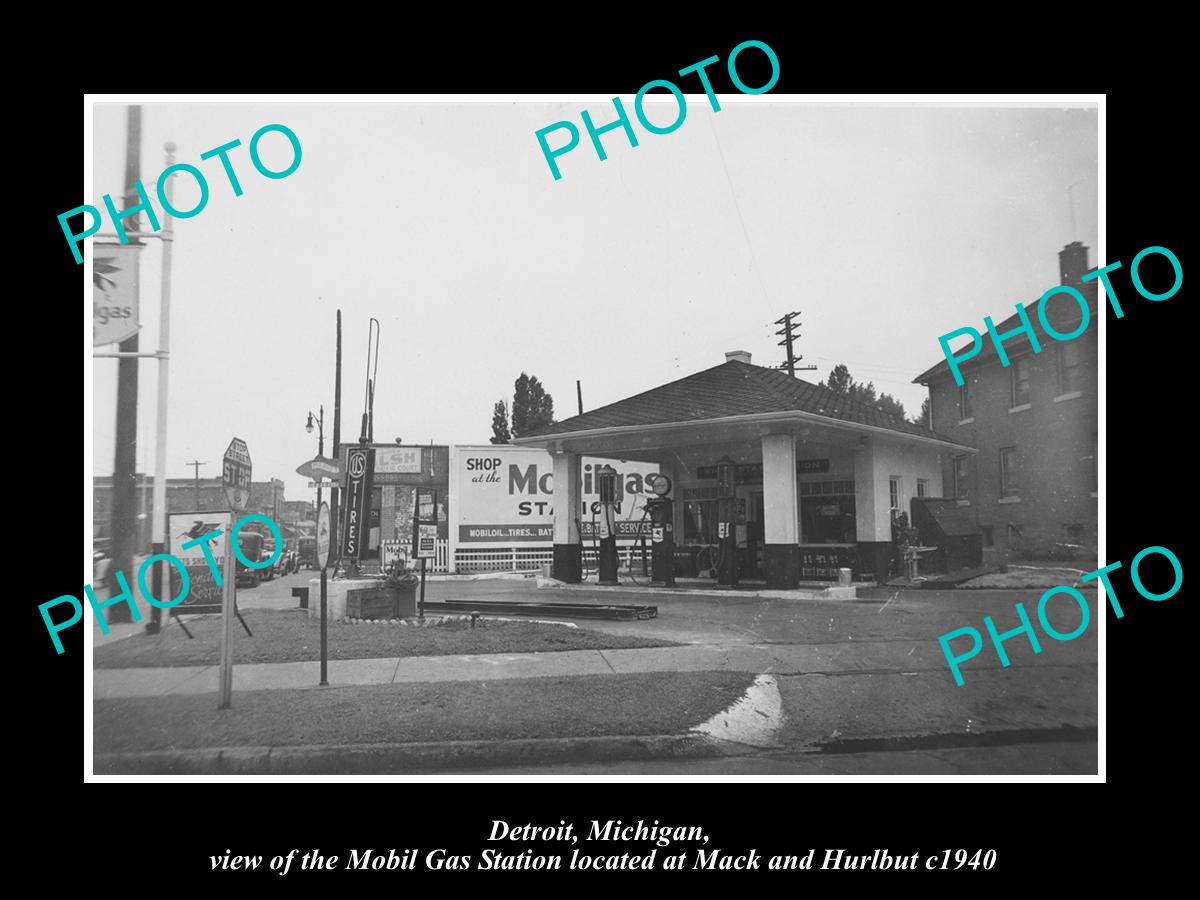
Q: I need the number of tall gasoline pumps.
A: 3